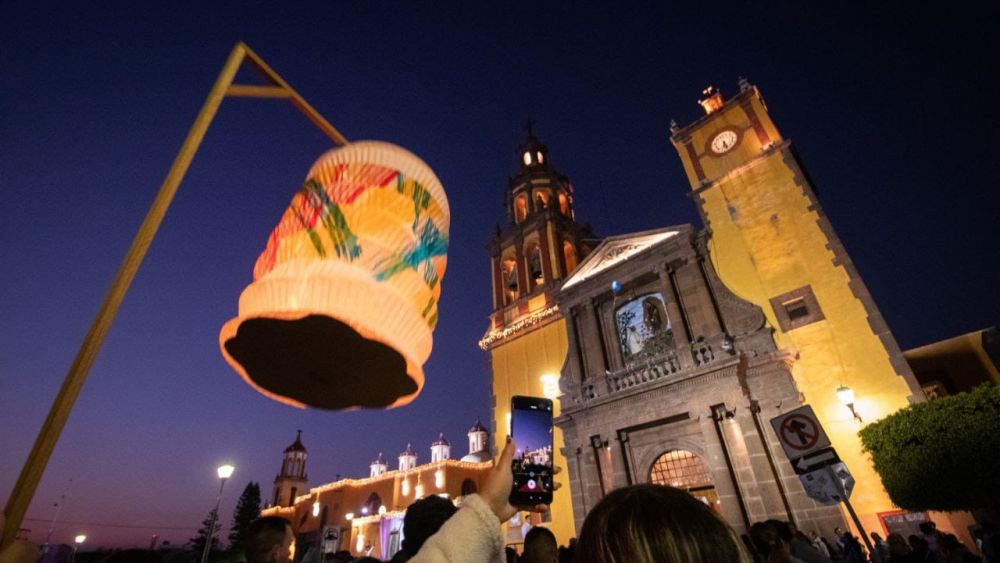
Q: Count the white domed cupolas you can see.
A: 4